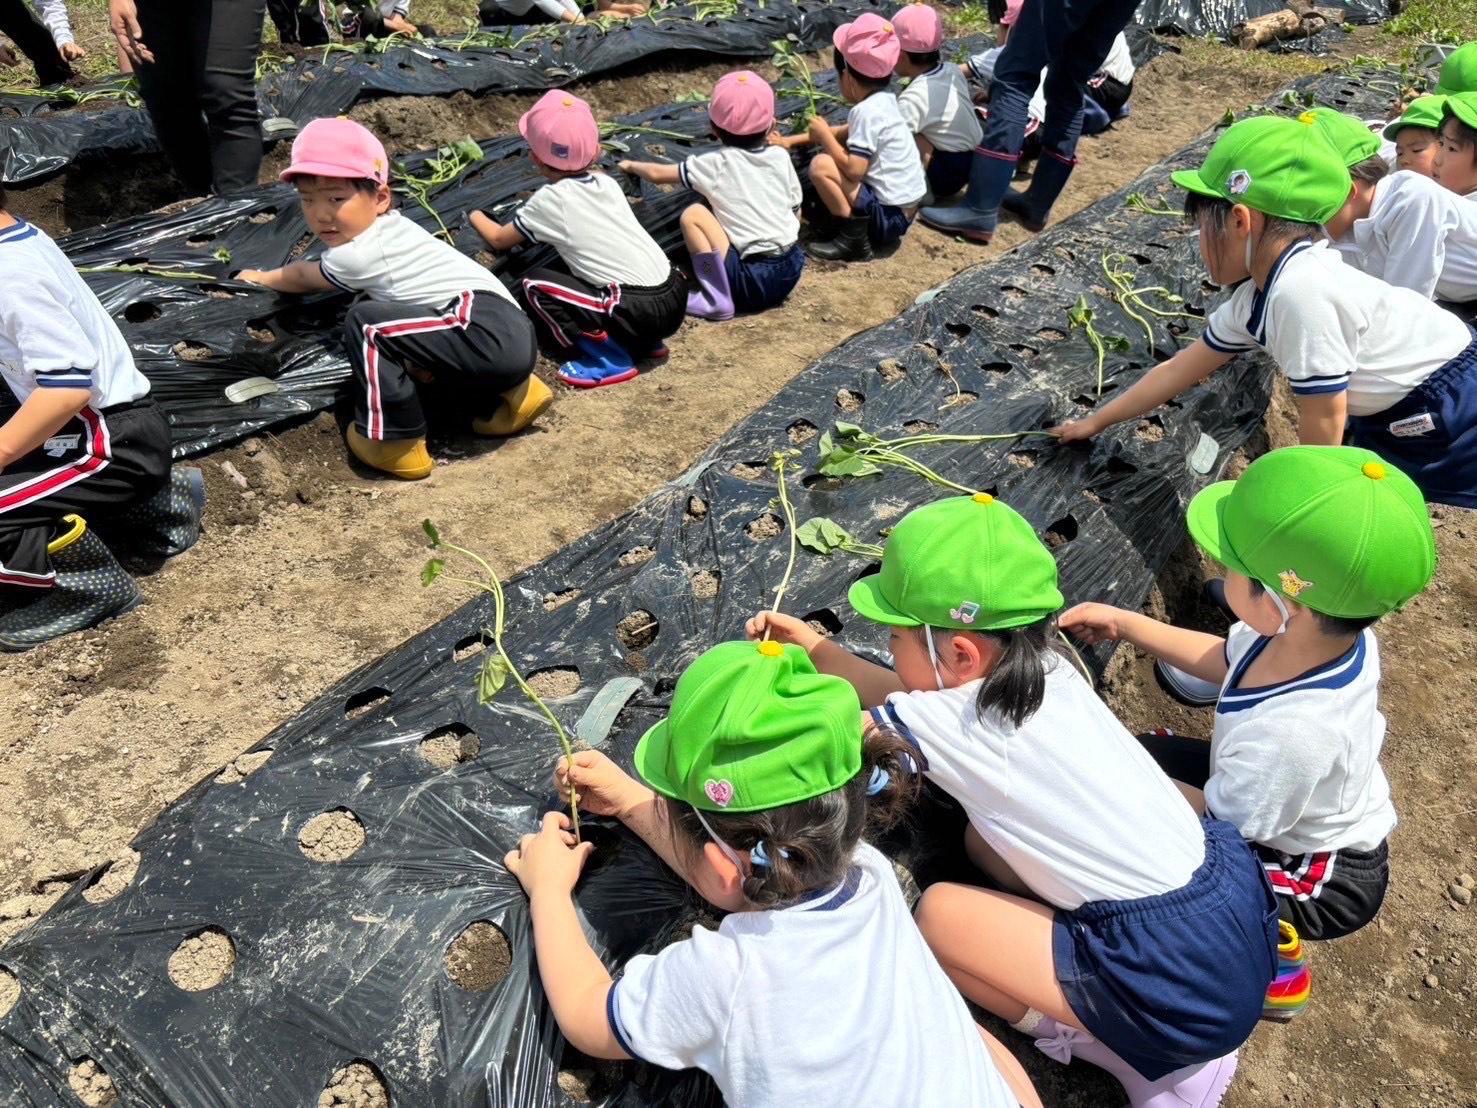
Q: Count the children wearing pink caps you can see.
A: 6